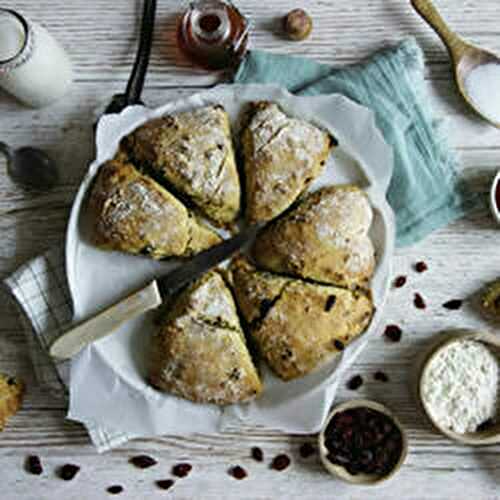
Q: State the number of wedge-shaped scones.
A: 6